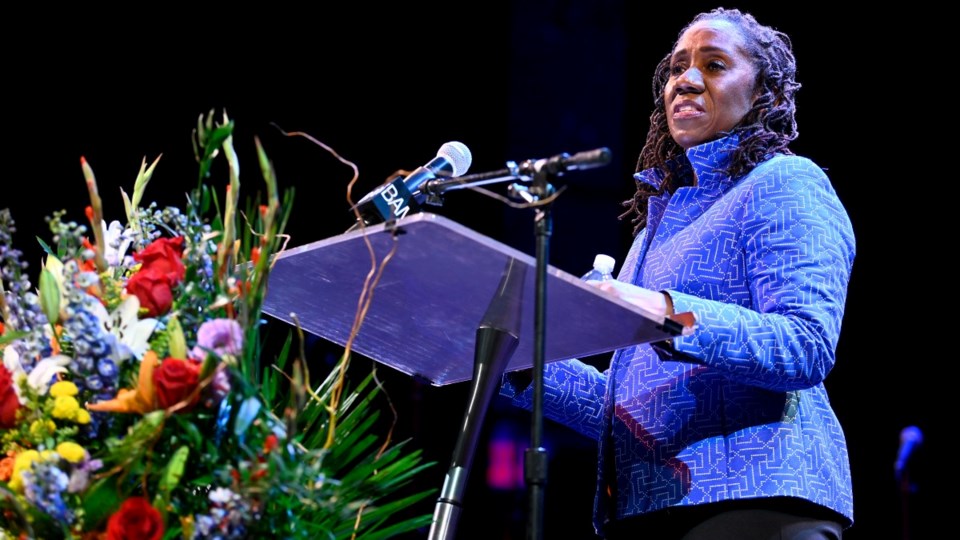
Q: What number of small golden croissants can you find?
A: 0